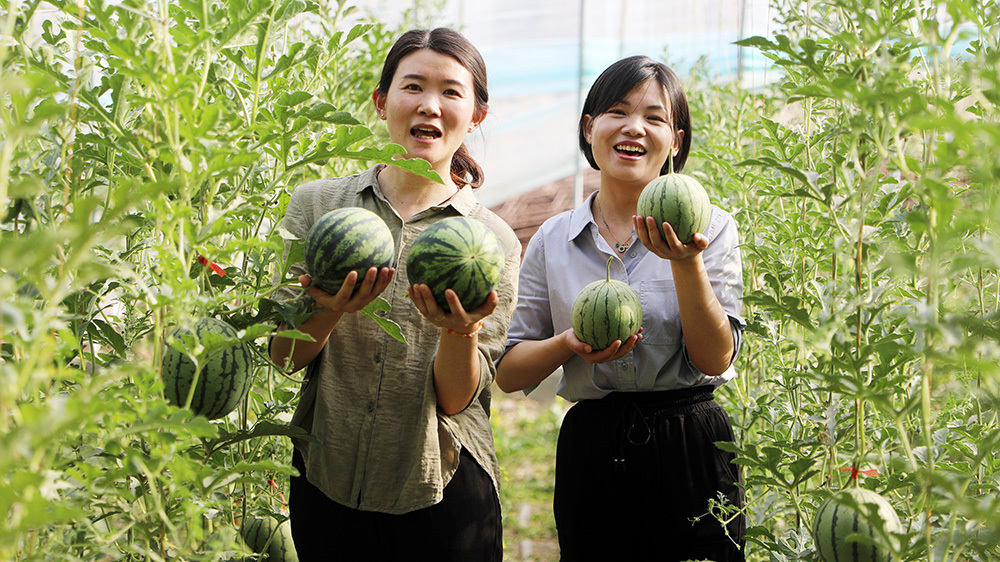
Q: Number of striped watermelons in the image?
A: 7